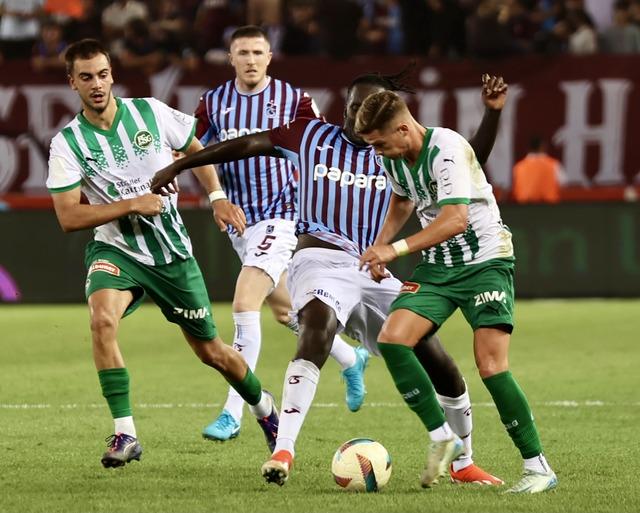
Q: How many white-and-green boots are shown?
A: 2